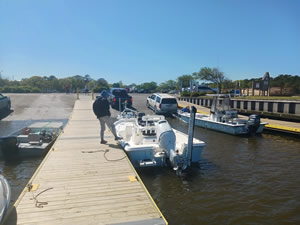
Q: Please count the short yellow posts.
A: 2